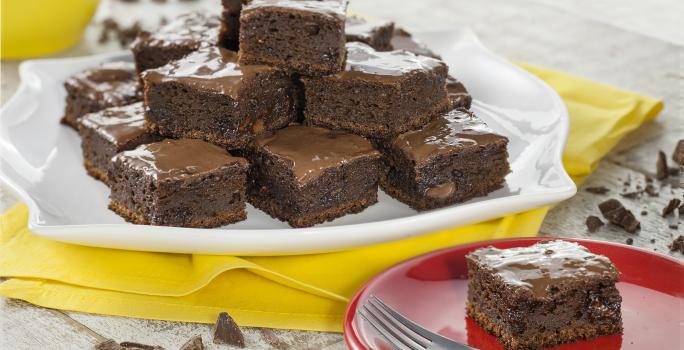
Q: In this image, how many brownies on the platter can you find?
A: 13